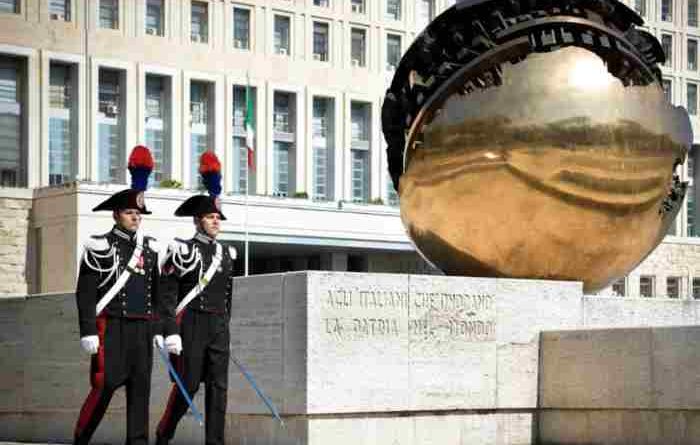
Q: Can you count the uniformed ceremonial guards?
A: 2